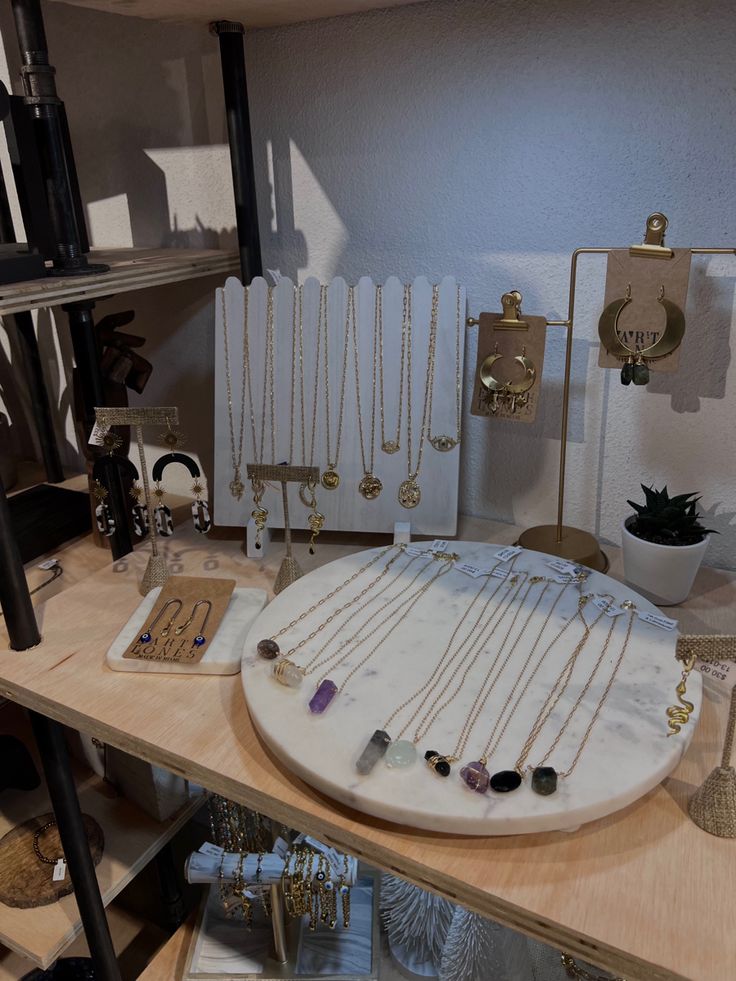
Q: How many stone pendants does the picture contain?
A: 9